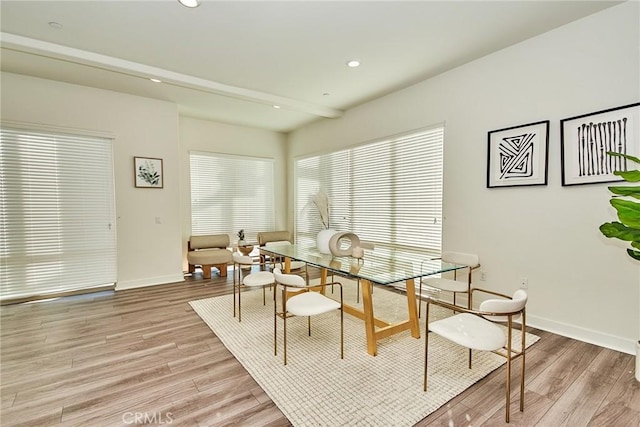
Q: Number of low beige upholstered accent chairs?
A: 2